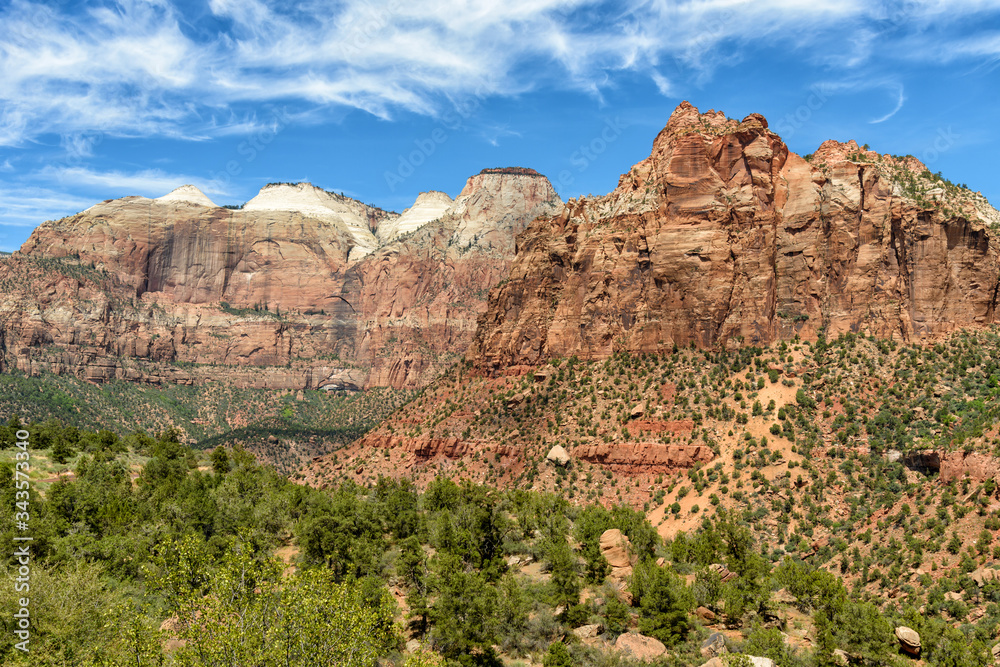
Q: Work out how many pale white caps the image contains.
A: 3